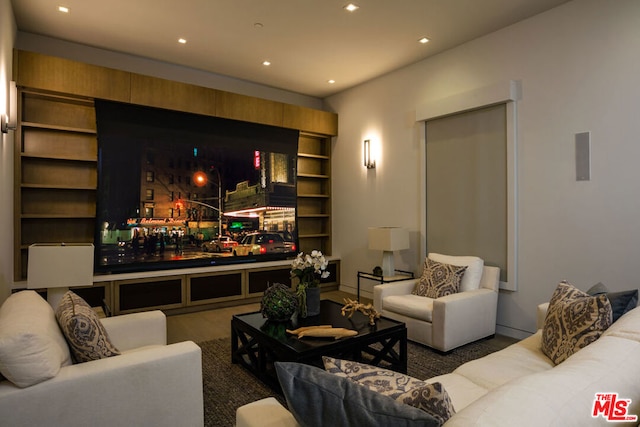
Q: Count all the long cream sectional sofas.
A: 1